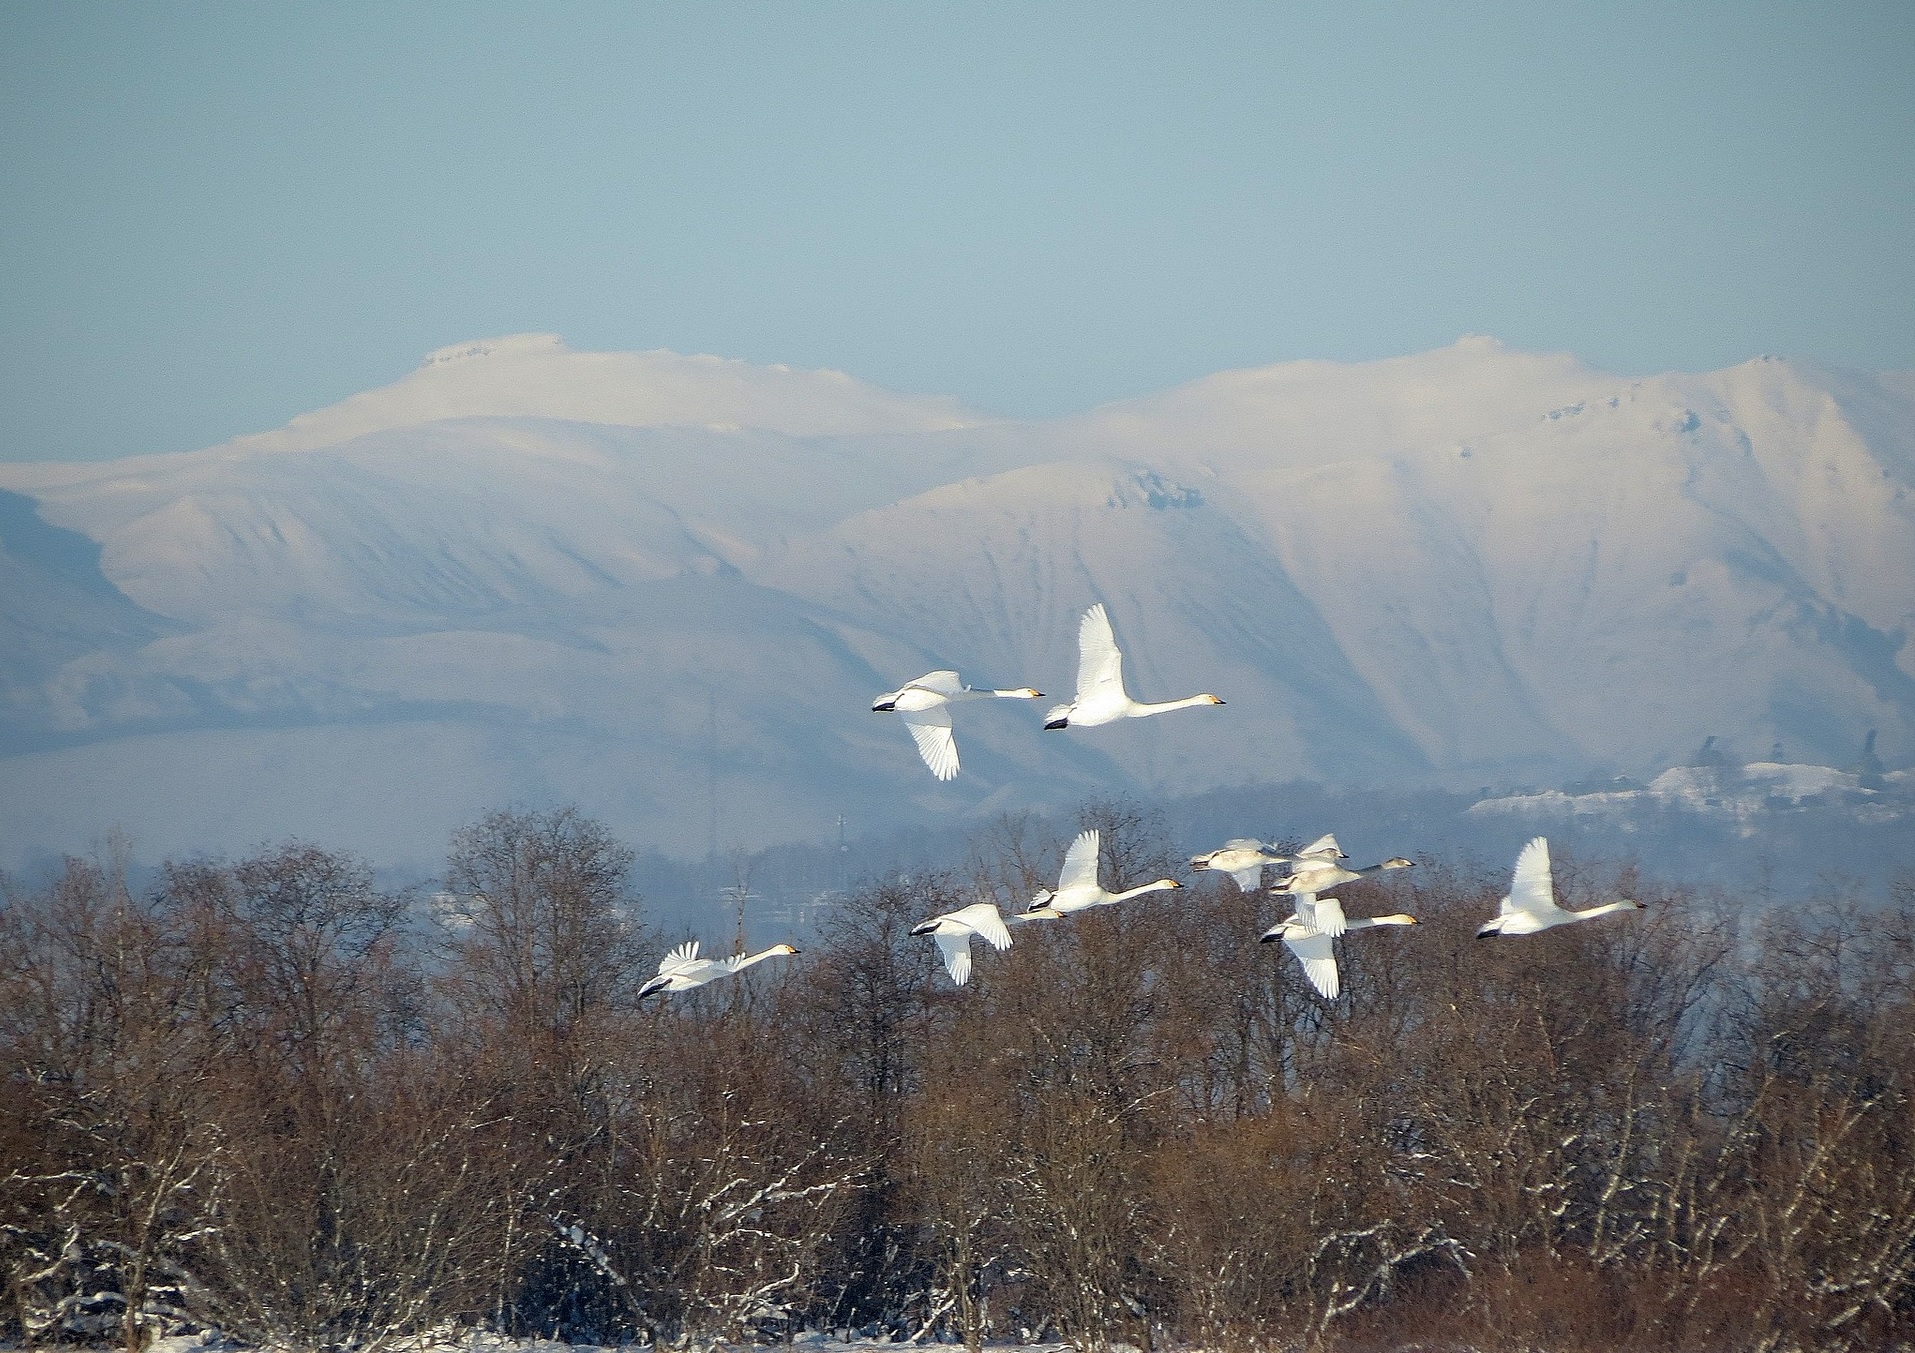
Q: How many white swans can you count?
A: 9